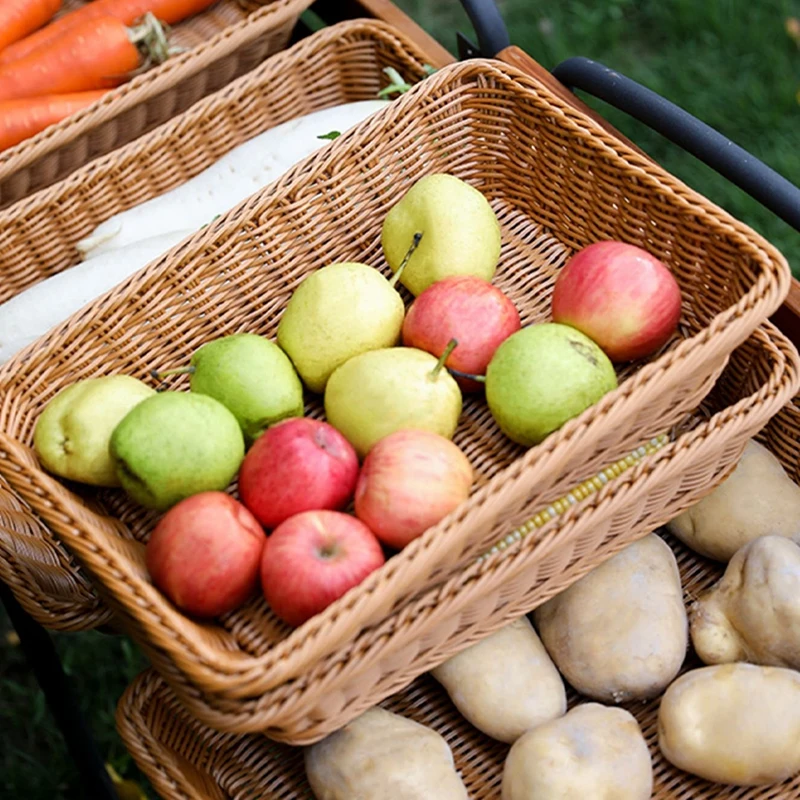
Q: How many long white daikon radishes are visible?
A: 2